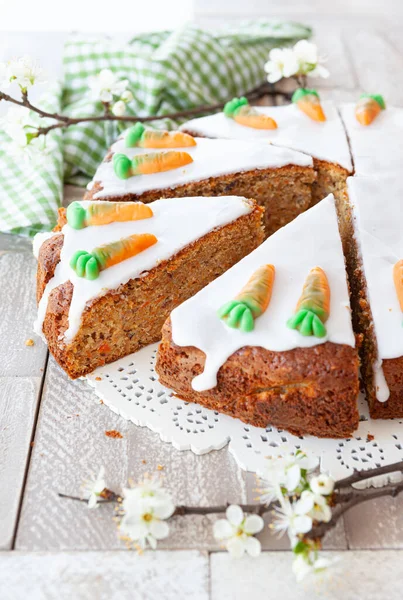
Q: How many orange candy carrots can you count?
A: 10